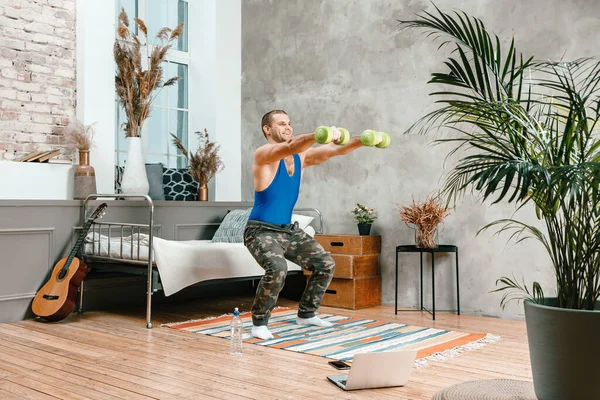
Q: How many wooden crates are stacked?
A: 3